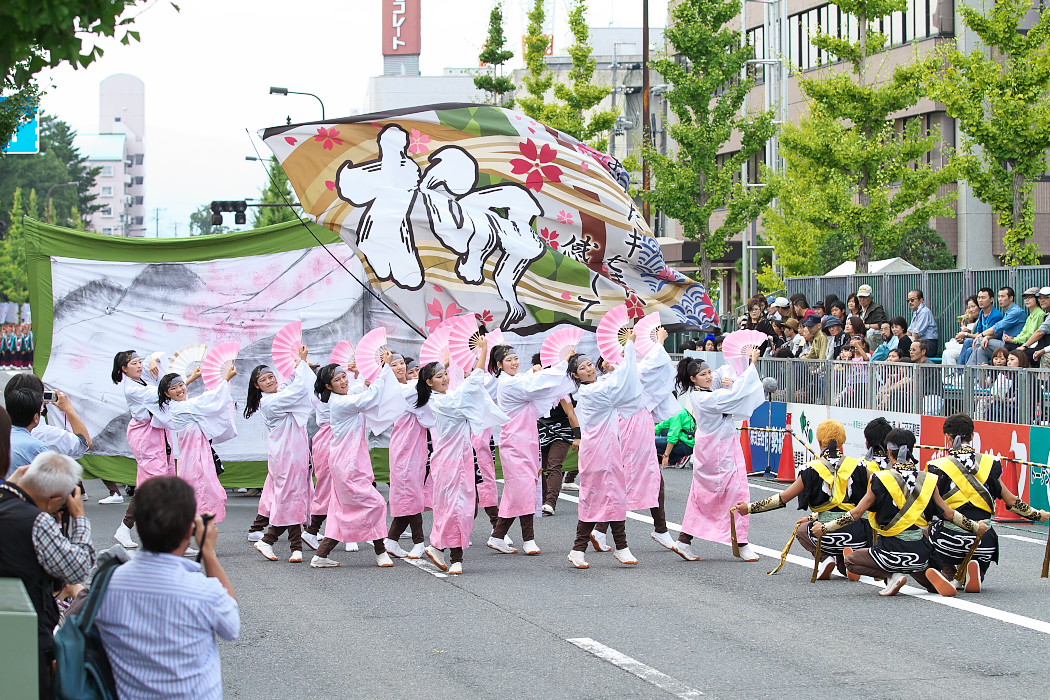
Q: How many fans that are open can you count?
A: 13